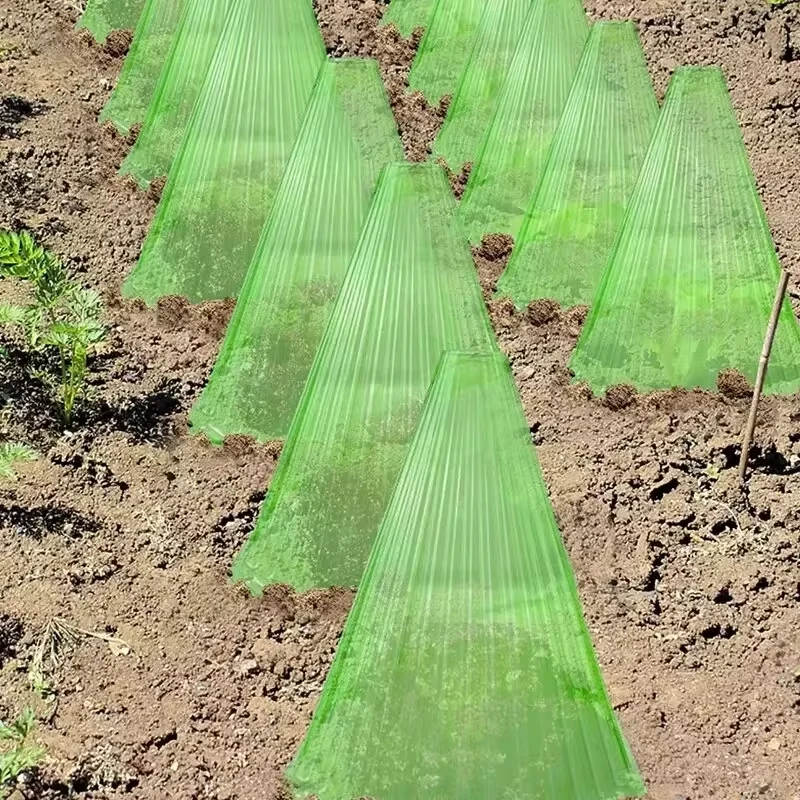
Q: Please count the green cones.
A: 13